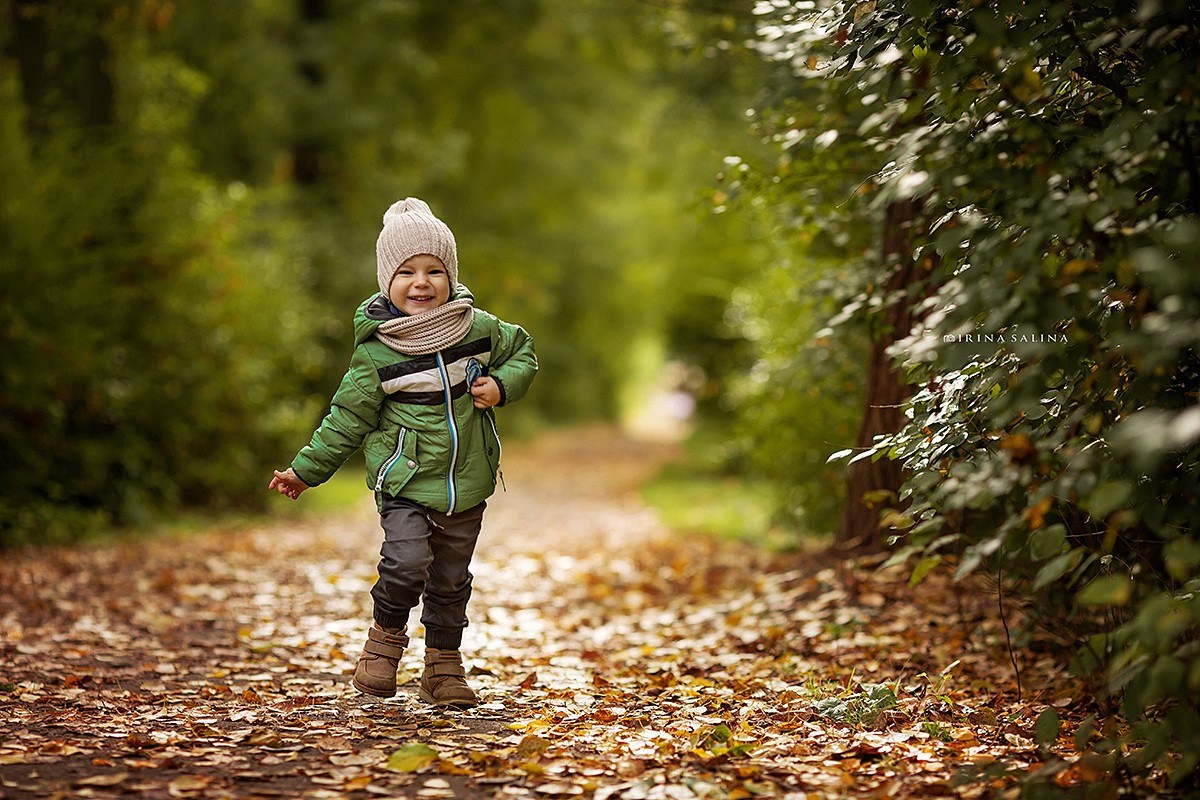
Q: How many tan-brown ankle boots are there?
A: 2